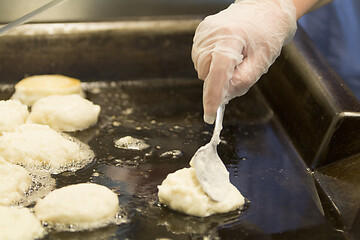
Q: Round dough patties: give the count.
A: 8